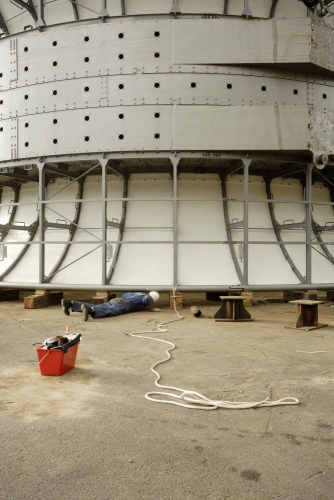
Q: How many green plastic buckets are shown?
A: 0